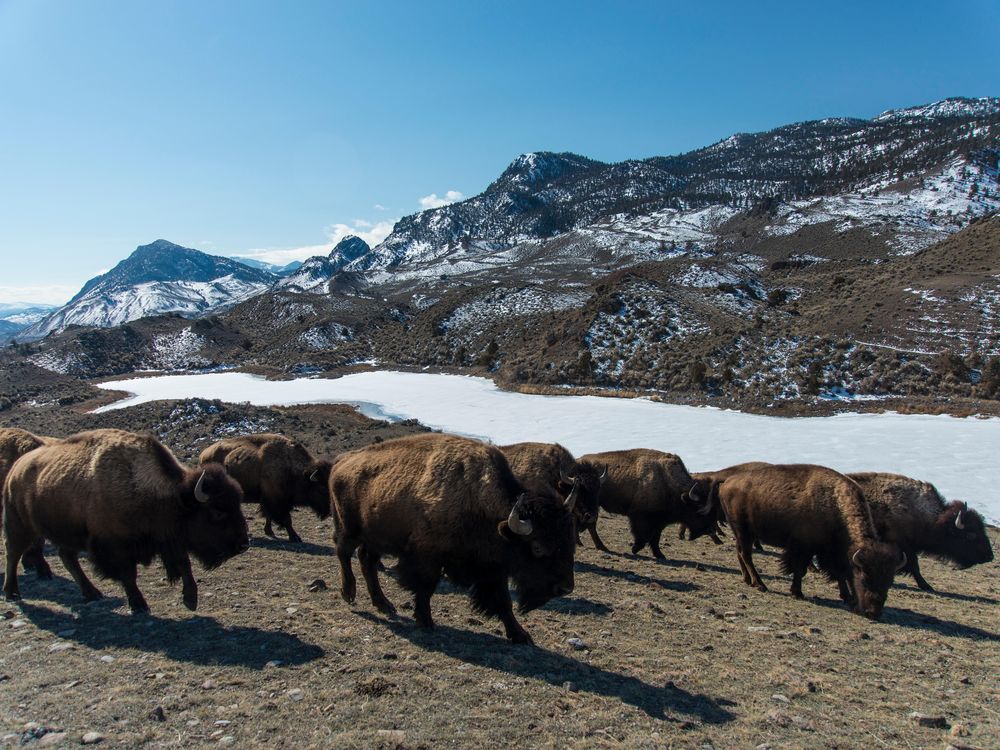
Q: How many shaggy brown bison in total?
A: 9